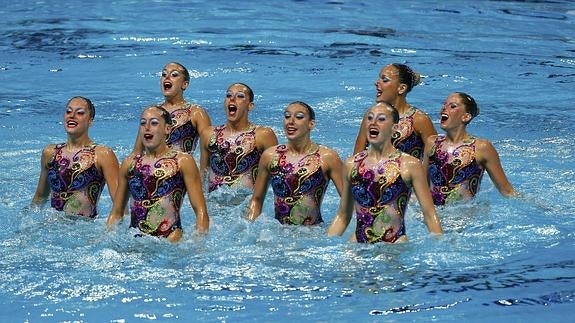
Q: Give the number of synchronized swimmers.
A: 8